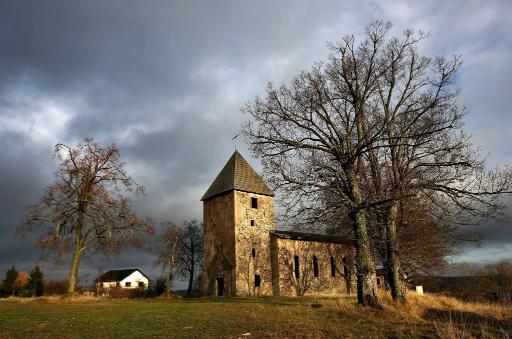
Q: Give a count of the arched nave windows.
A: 4